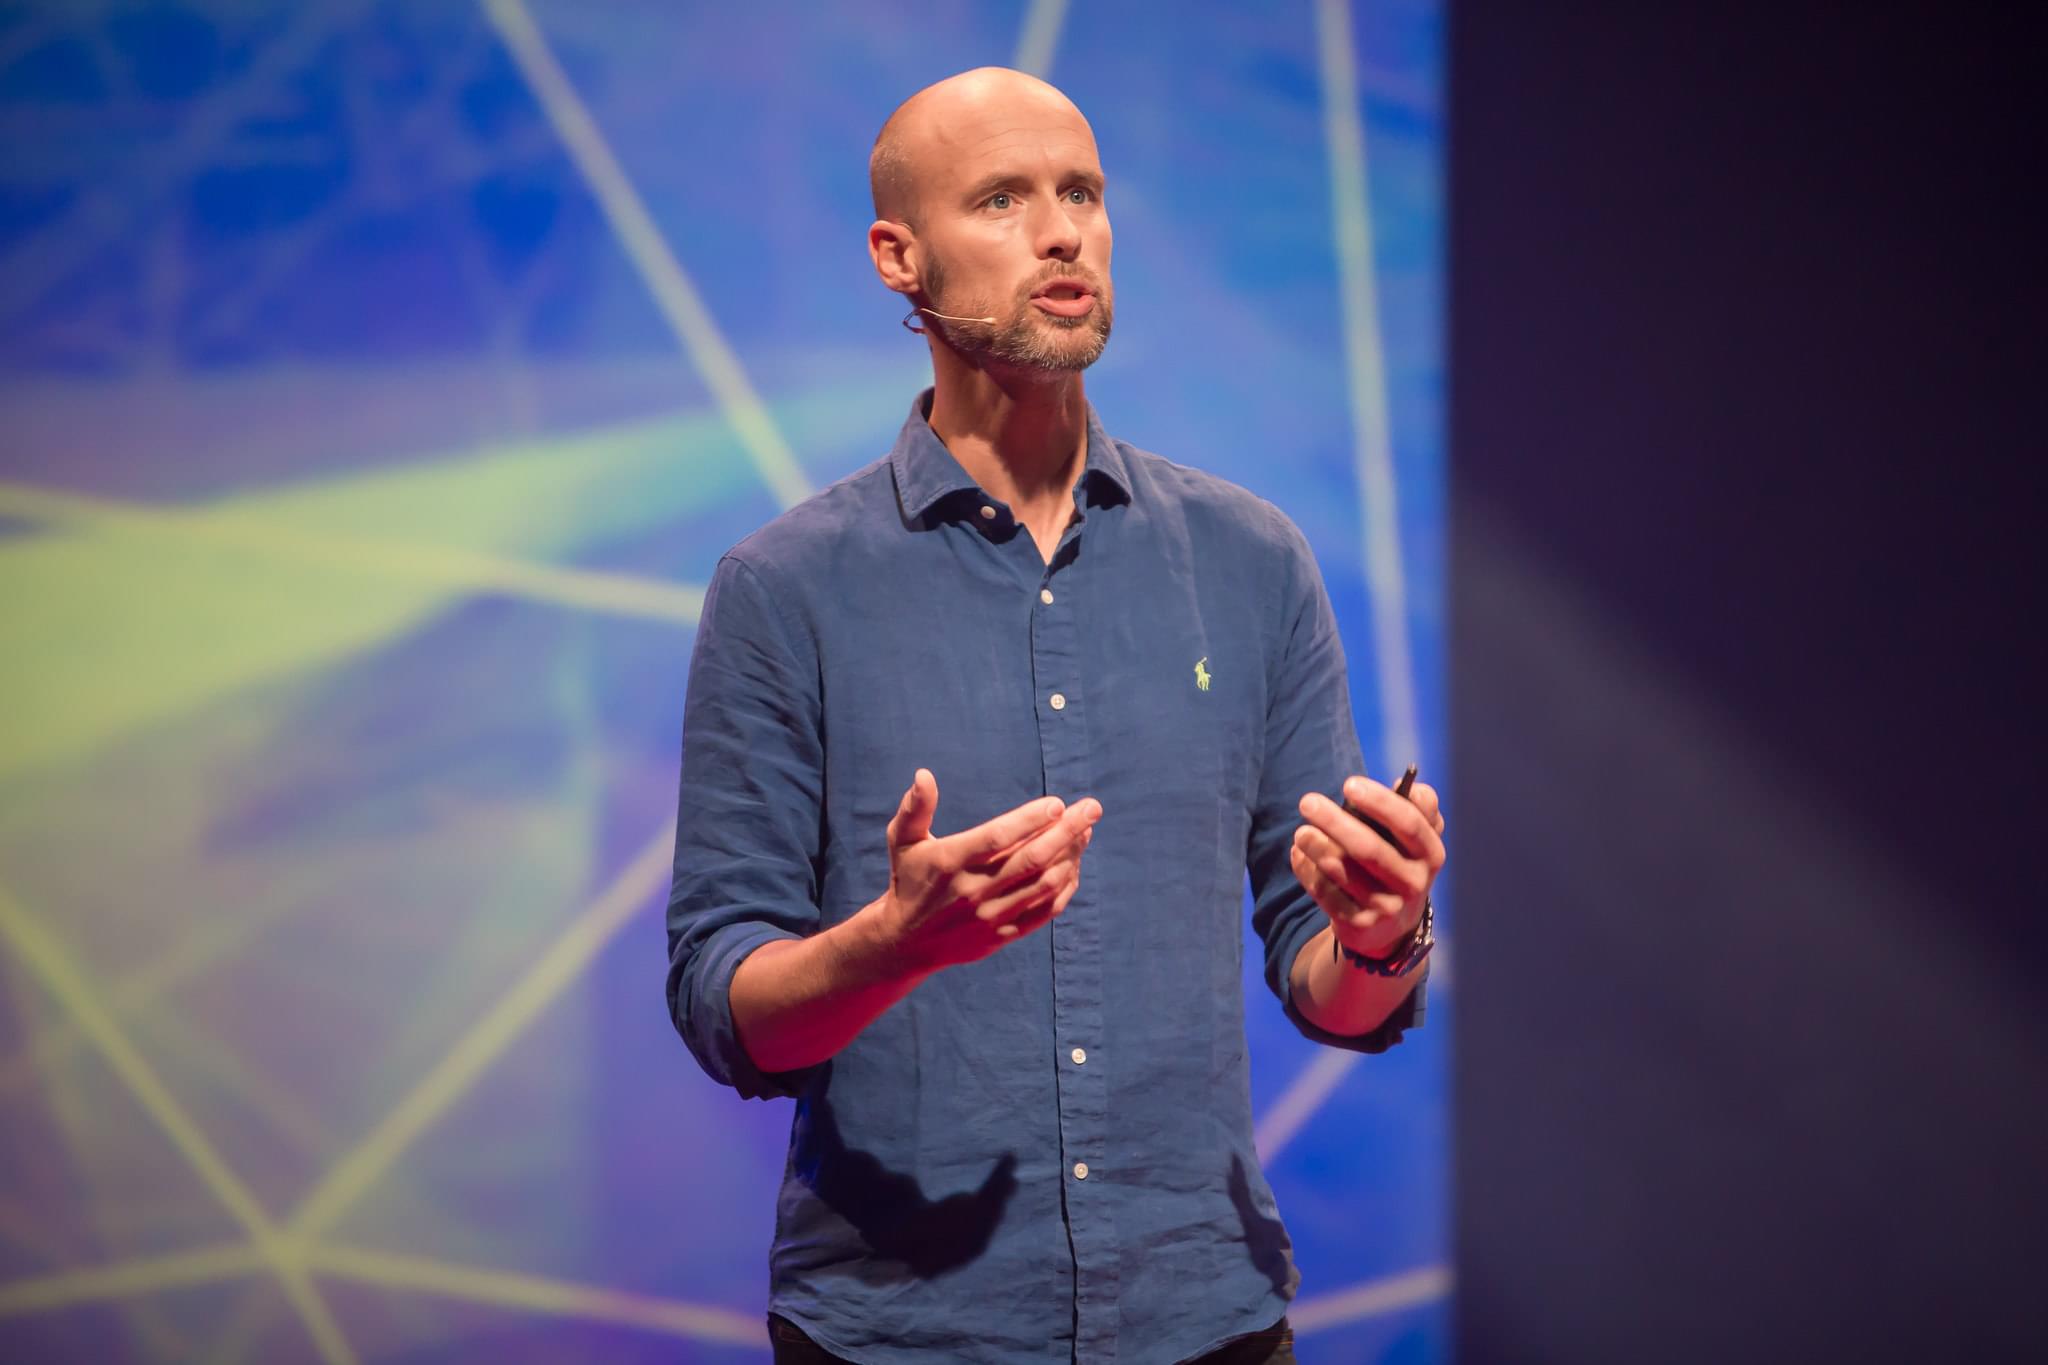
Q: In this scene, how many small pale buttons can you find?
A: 5